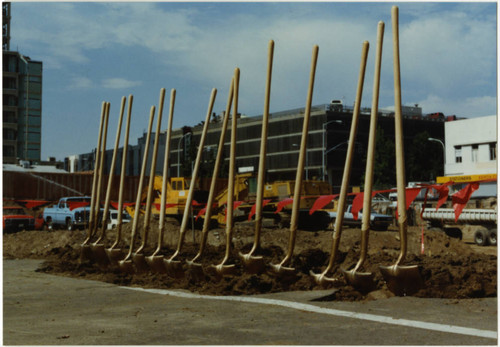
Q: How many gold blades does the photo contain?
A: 14